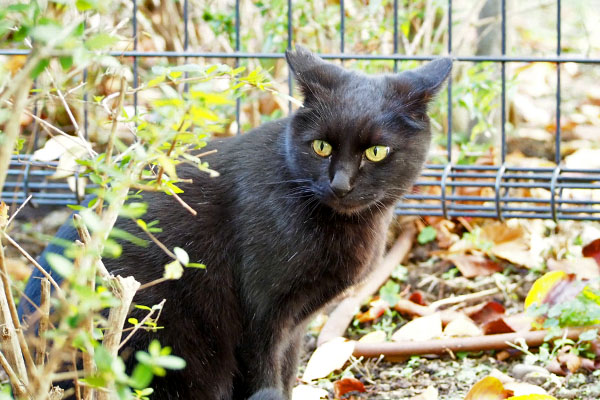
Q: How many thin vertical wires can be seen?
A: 11